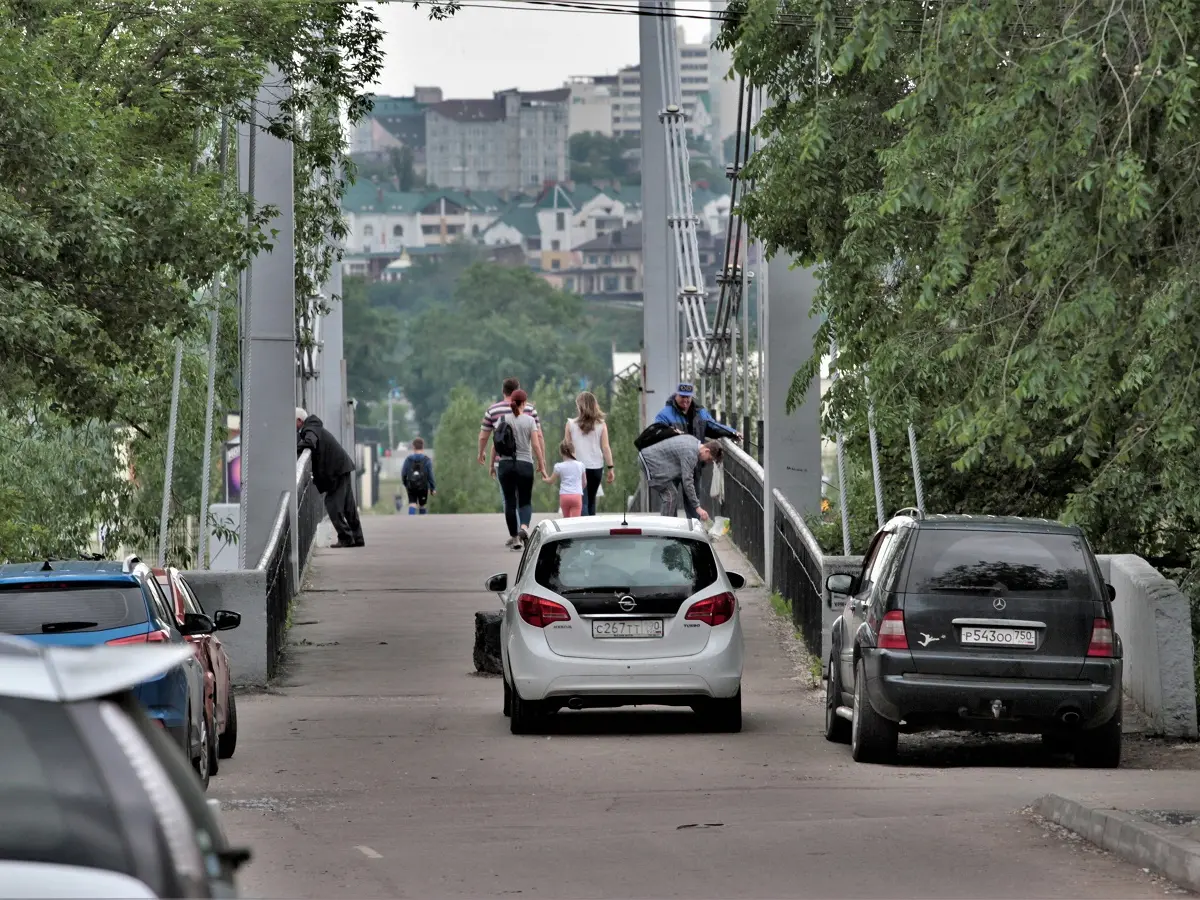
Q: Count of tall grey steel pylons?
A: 4